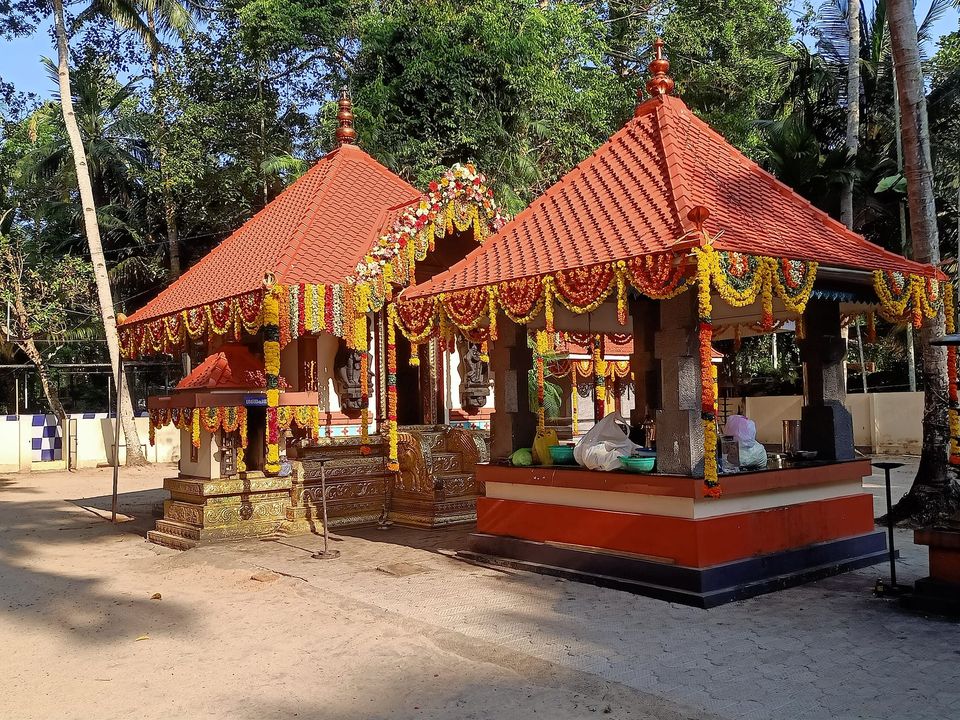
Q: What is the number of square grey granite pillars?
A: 4